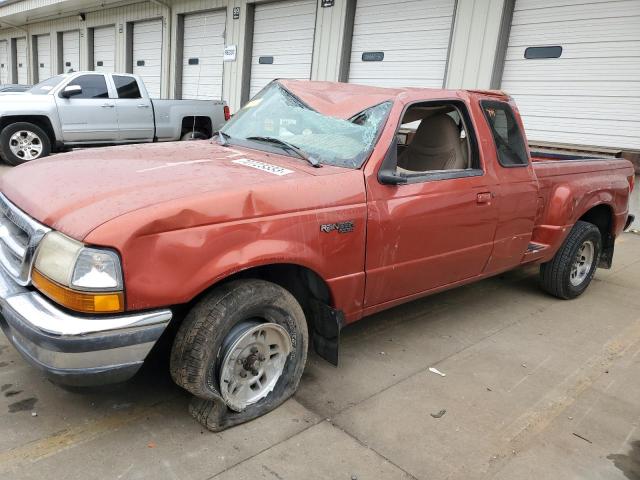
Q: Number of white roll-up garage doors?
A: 10